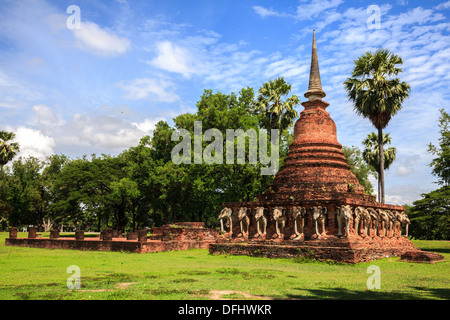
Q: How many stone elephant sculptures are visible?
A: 13